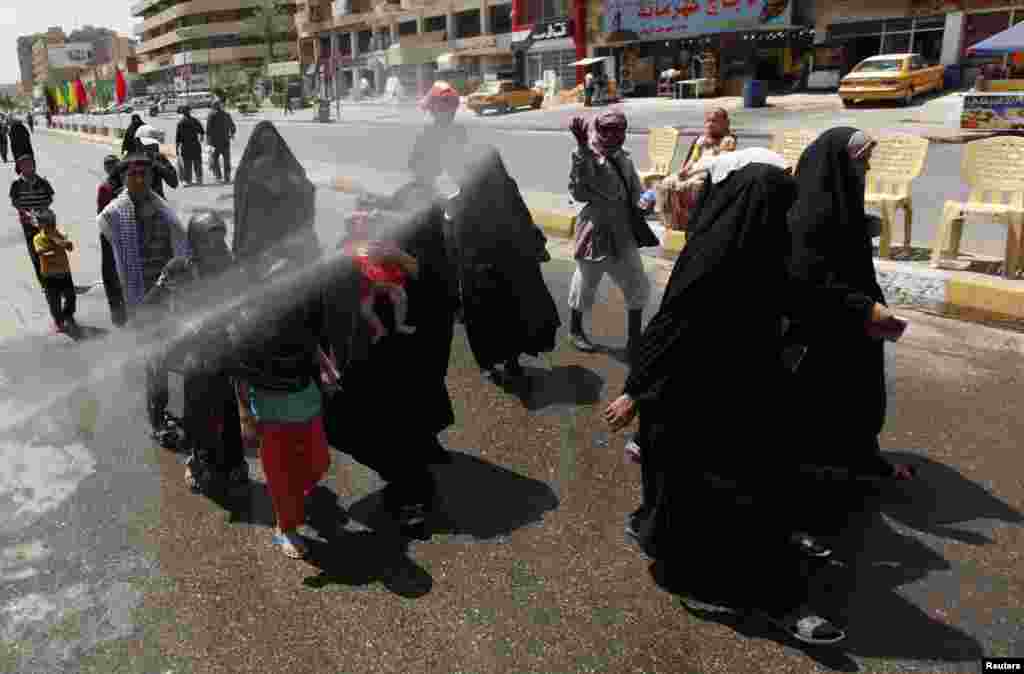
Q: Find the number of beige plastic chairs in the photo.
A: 4